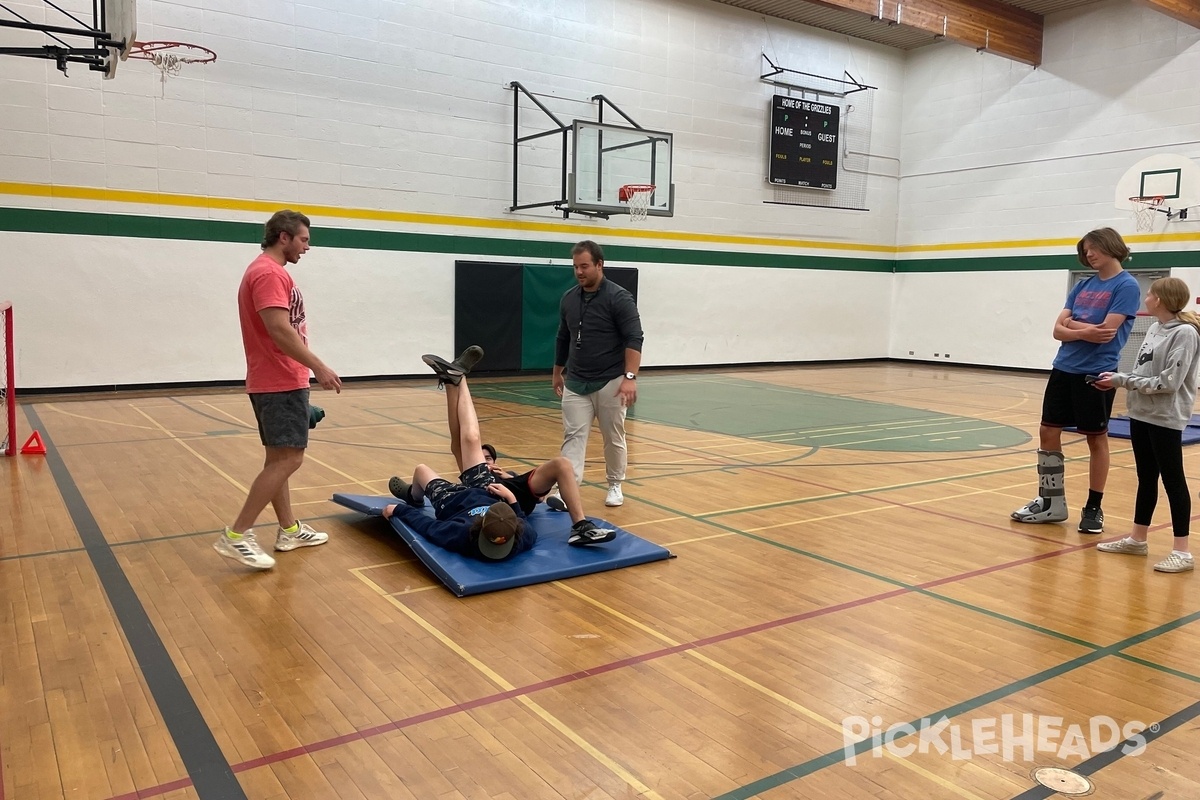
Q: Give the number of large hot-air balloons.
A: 0